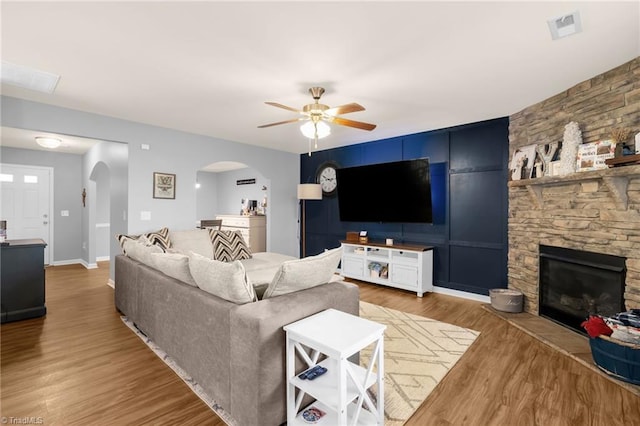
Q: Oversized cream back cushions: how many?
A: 5